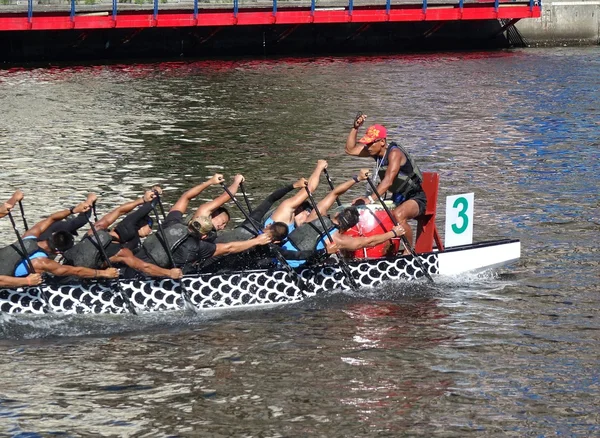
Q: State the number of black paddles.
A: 11